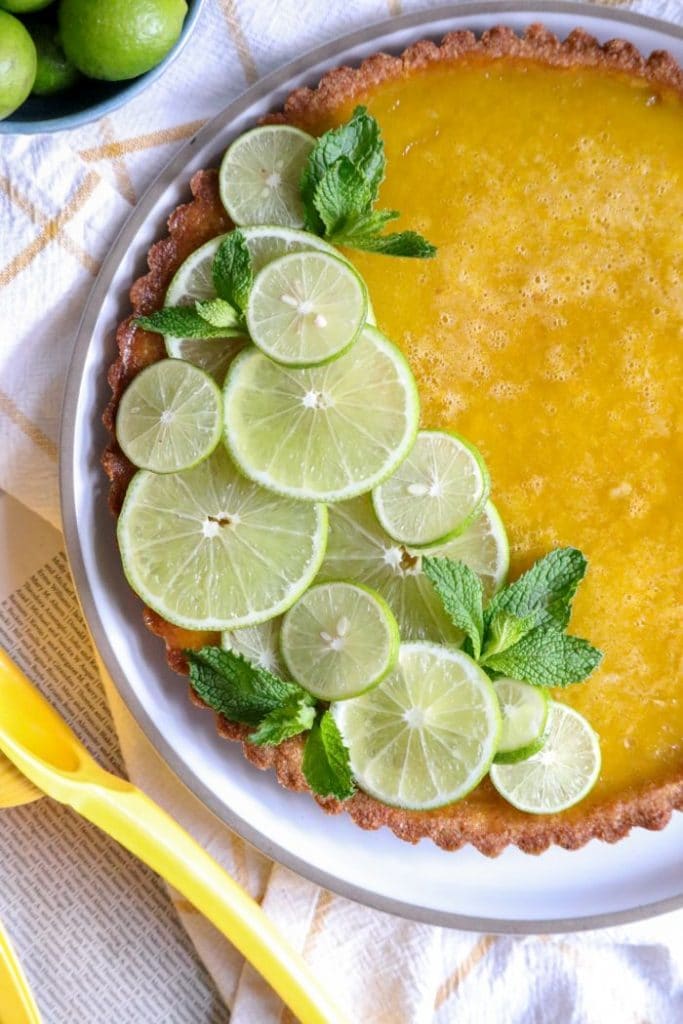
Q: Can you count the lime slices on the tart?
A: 13